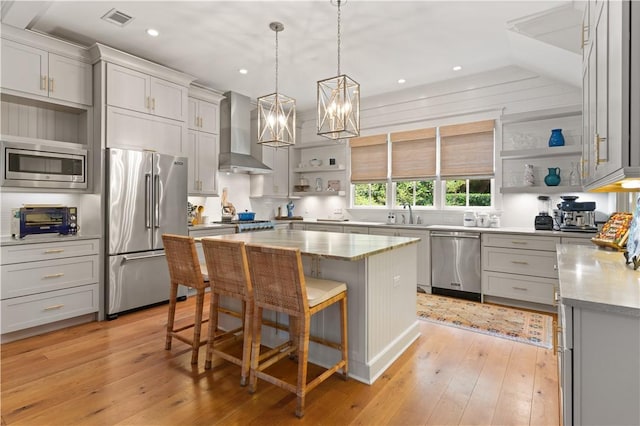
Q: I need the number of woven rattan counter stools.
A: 3